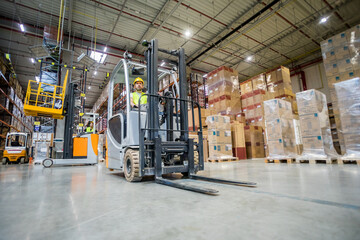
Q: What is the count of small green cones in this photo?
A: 0